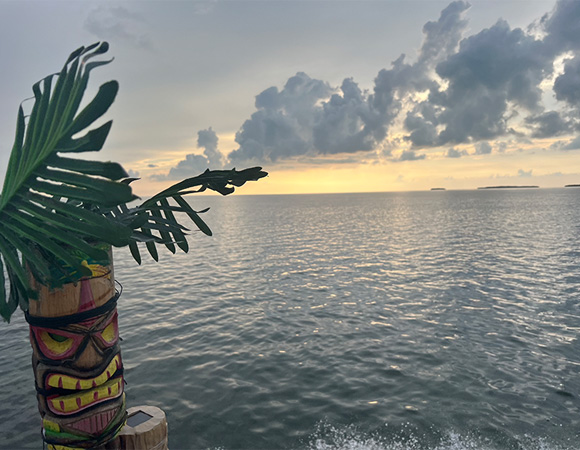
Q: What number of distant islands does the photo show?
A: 3